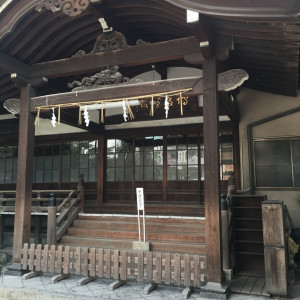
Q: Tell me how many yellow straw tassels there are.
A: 7